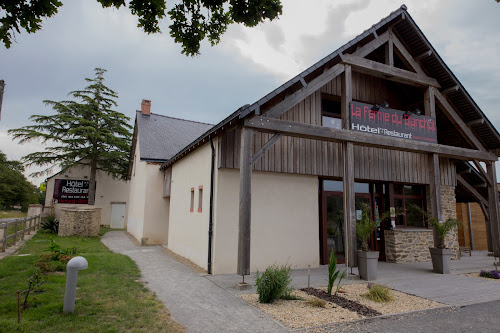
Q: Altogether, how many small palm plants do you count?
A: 2